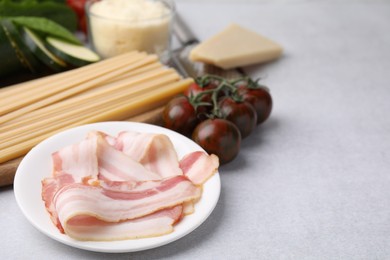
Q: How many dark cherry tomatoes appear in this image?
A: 5